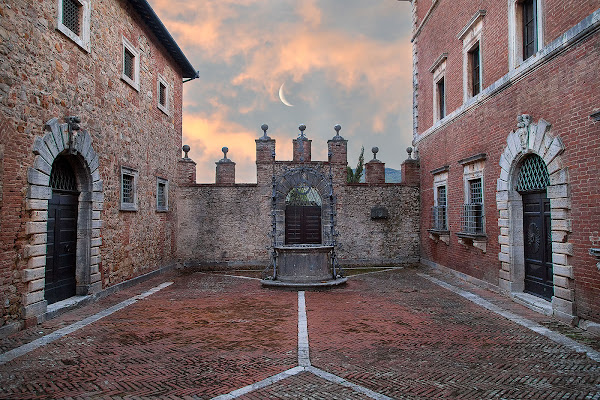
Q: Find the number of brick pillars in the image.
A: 7